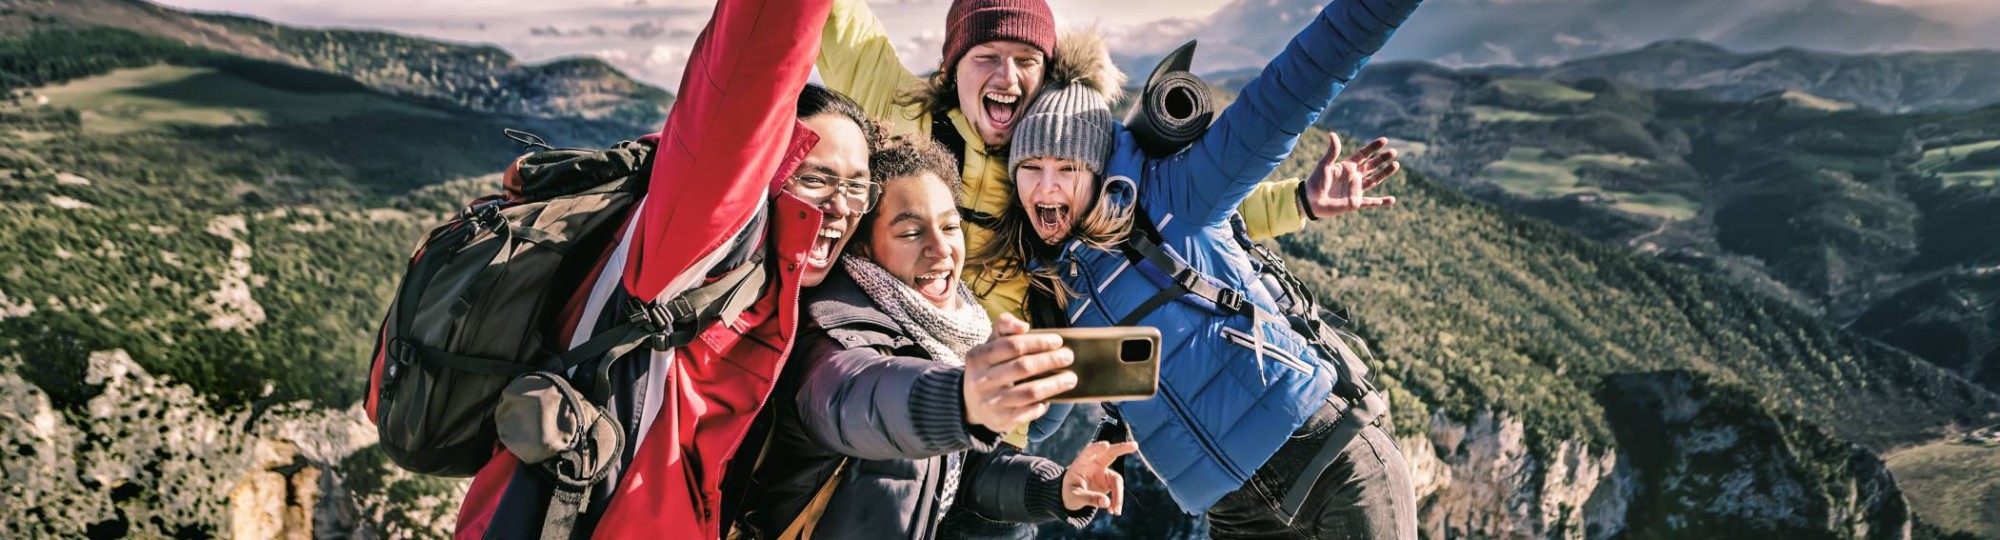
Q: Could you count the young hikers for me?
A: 4